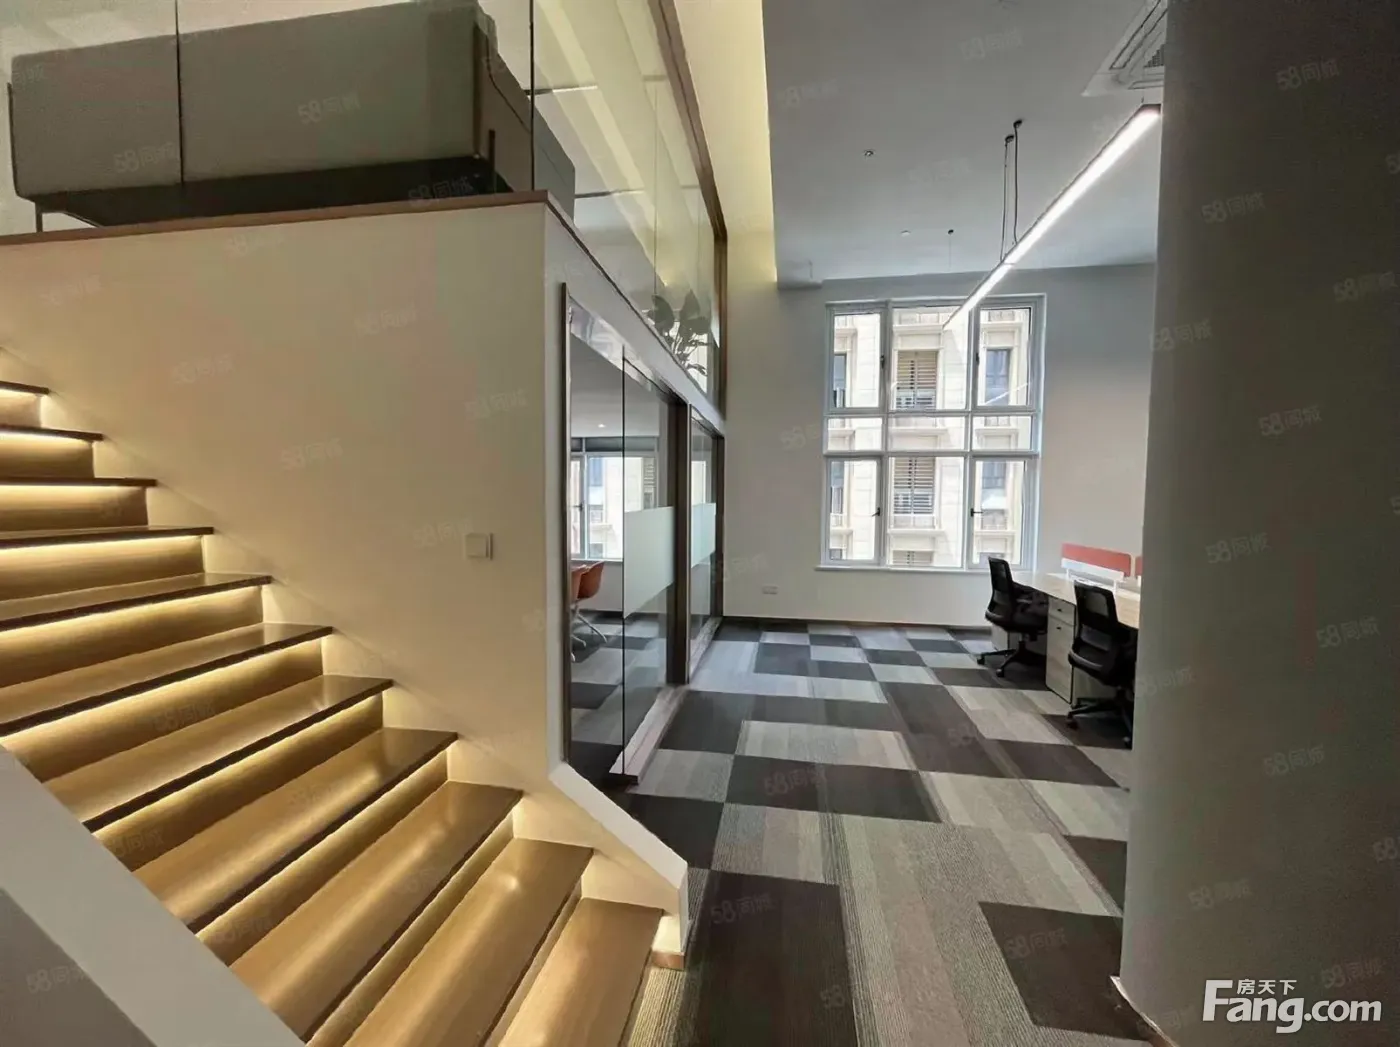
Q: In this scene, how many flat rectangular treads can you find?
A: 11